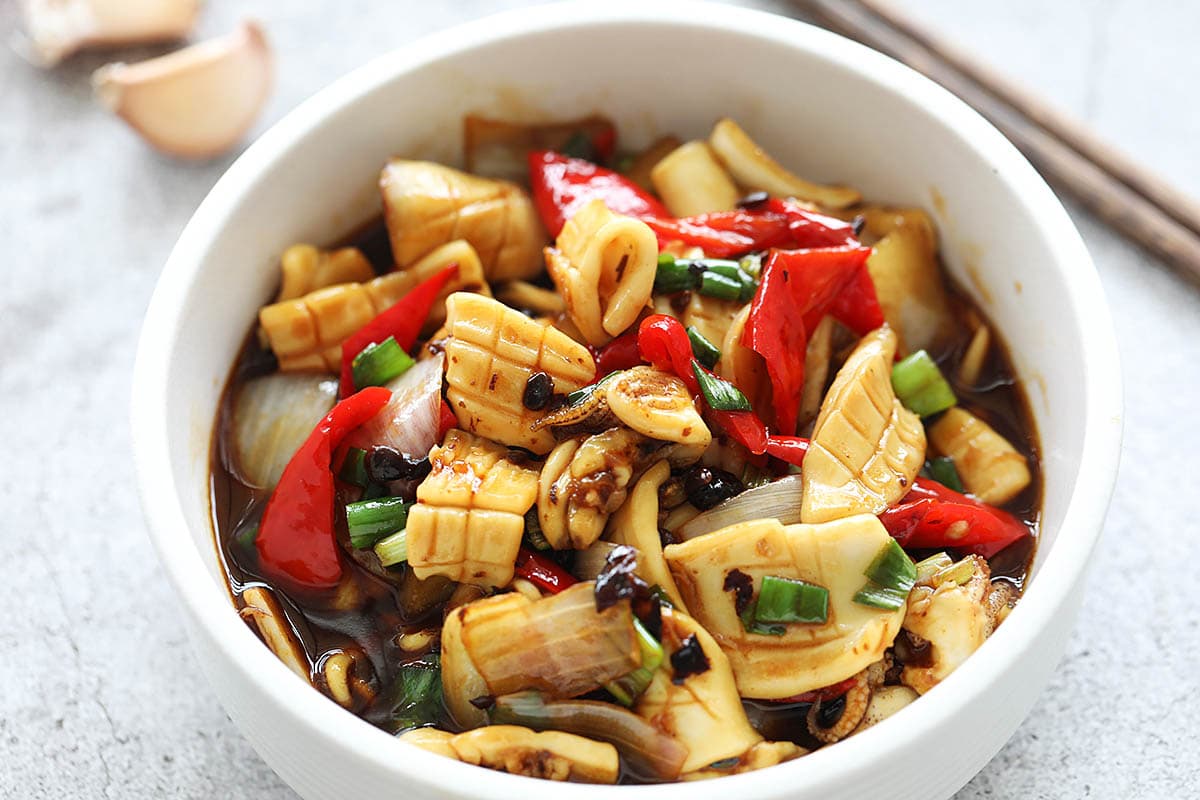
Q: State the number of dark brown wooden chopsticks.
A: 2